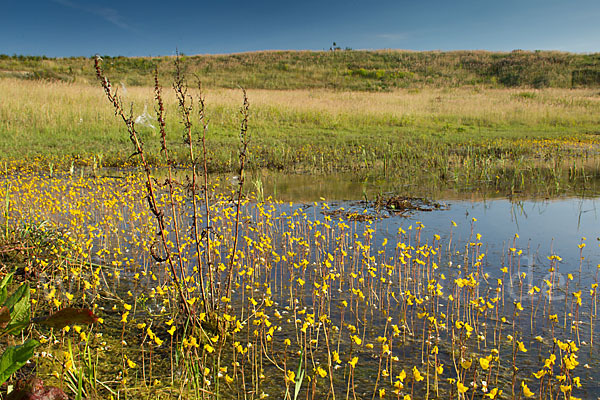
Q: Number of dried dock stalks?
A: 5